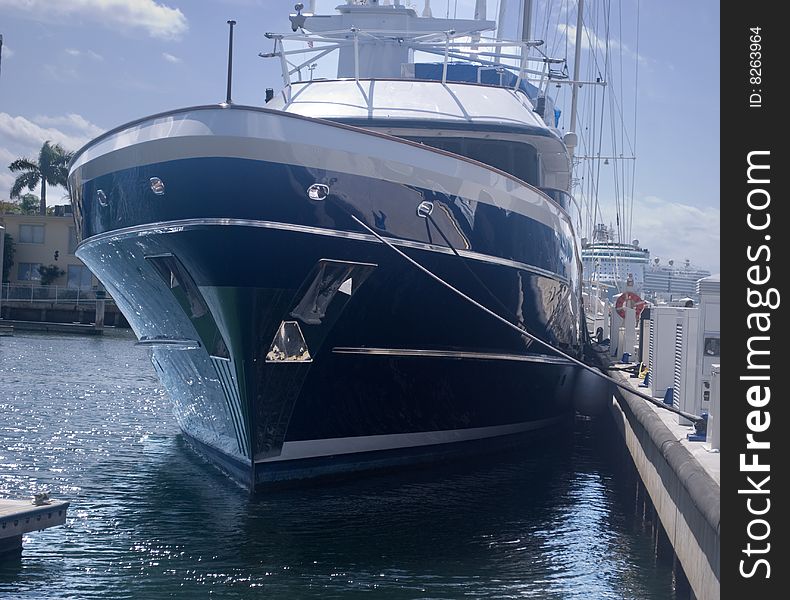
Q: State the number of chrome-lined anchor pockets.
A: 2